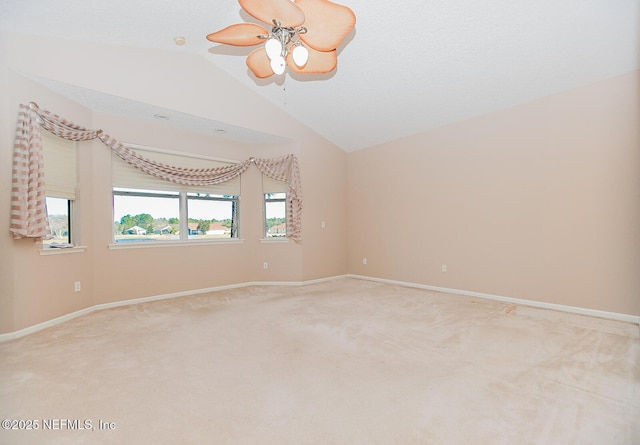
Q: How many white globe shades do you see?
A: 3